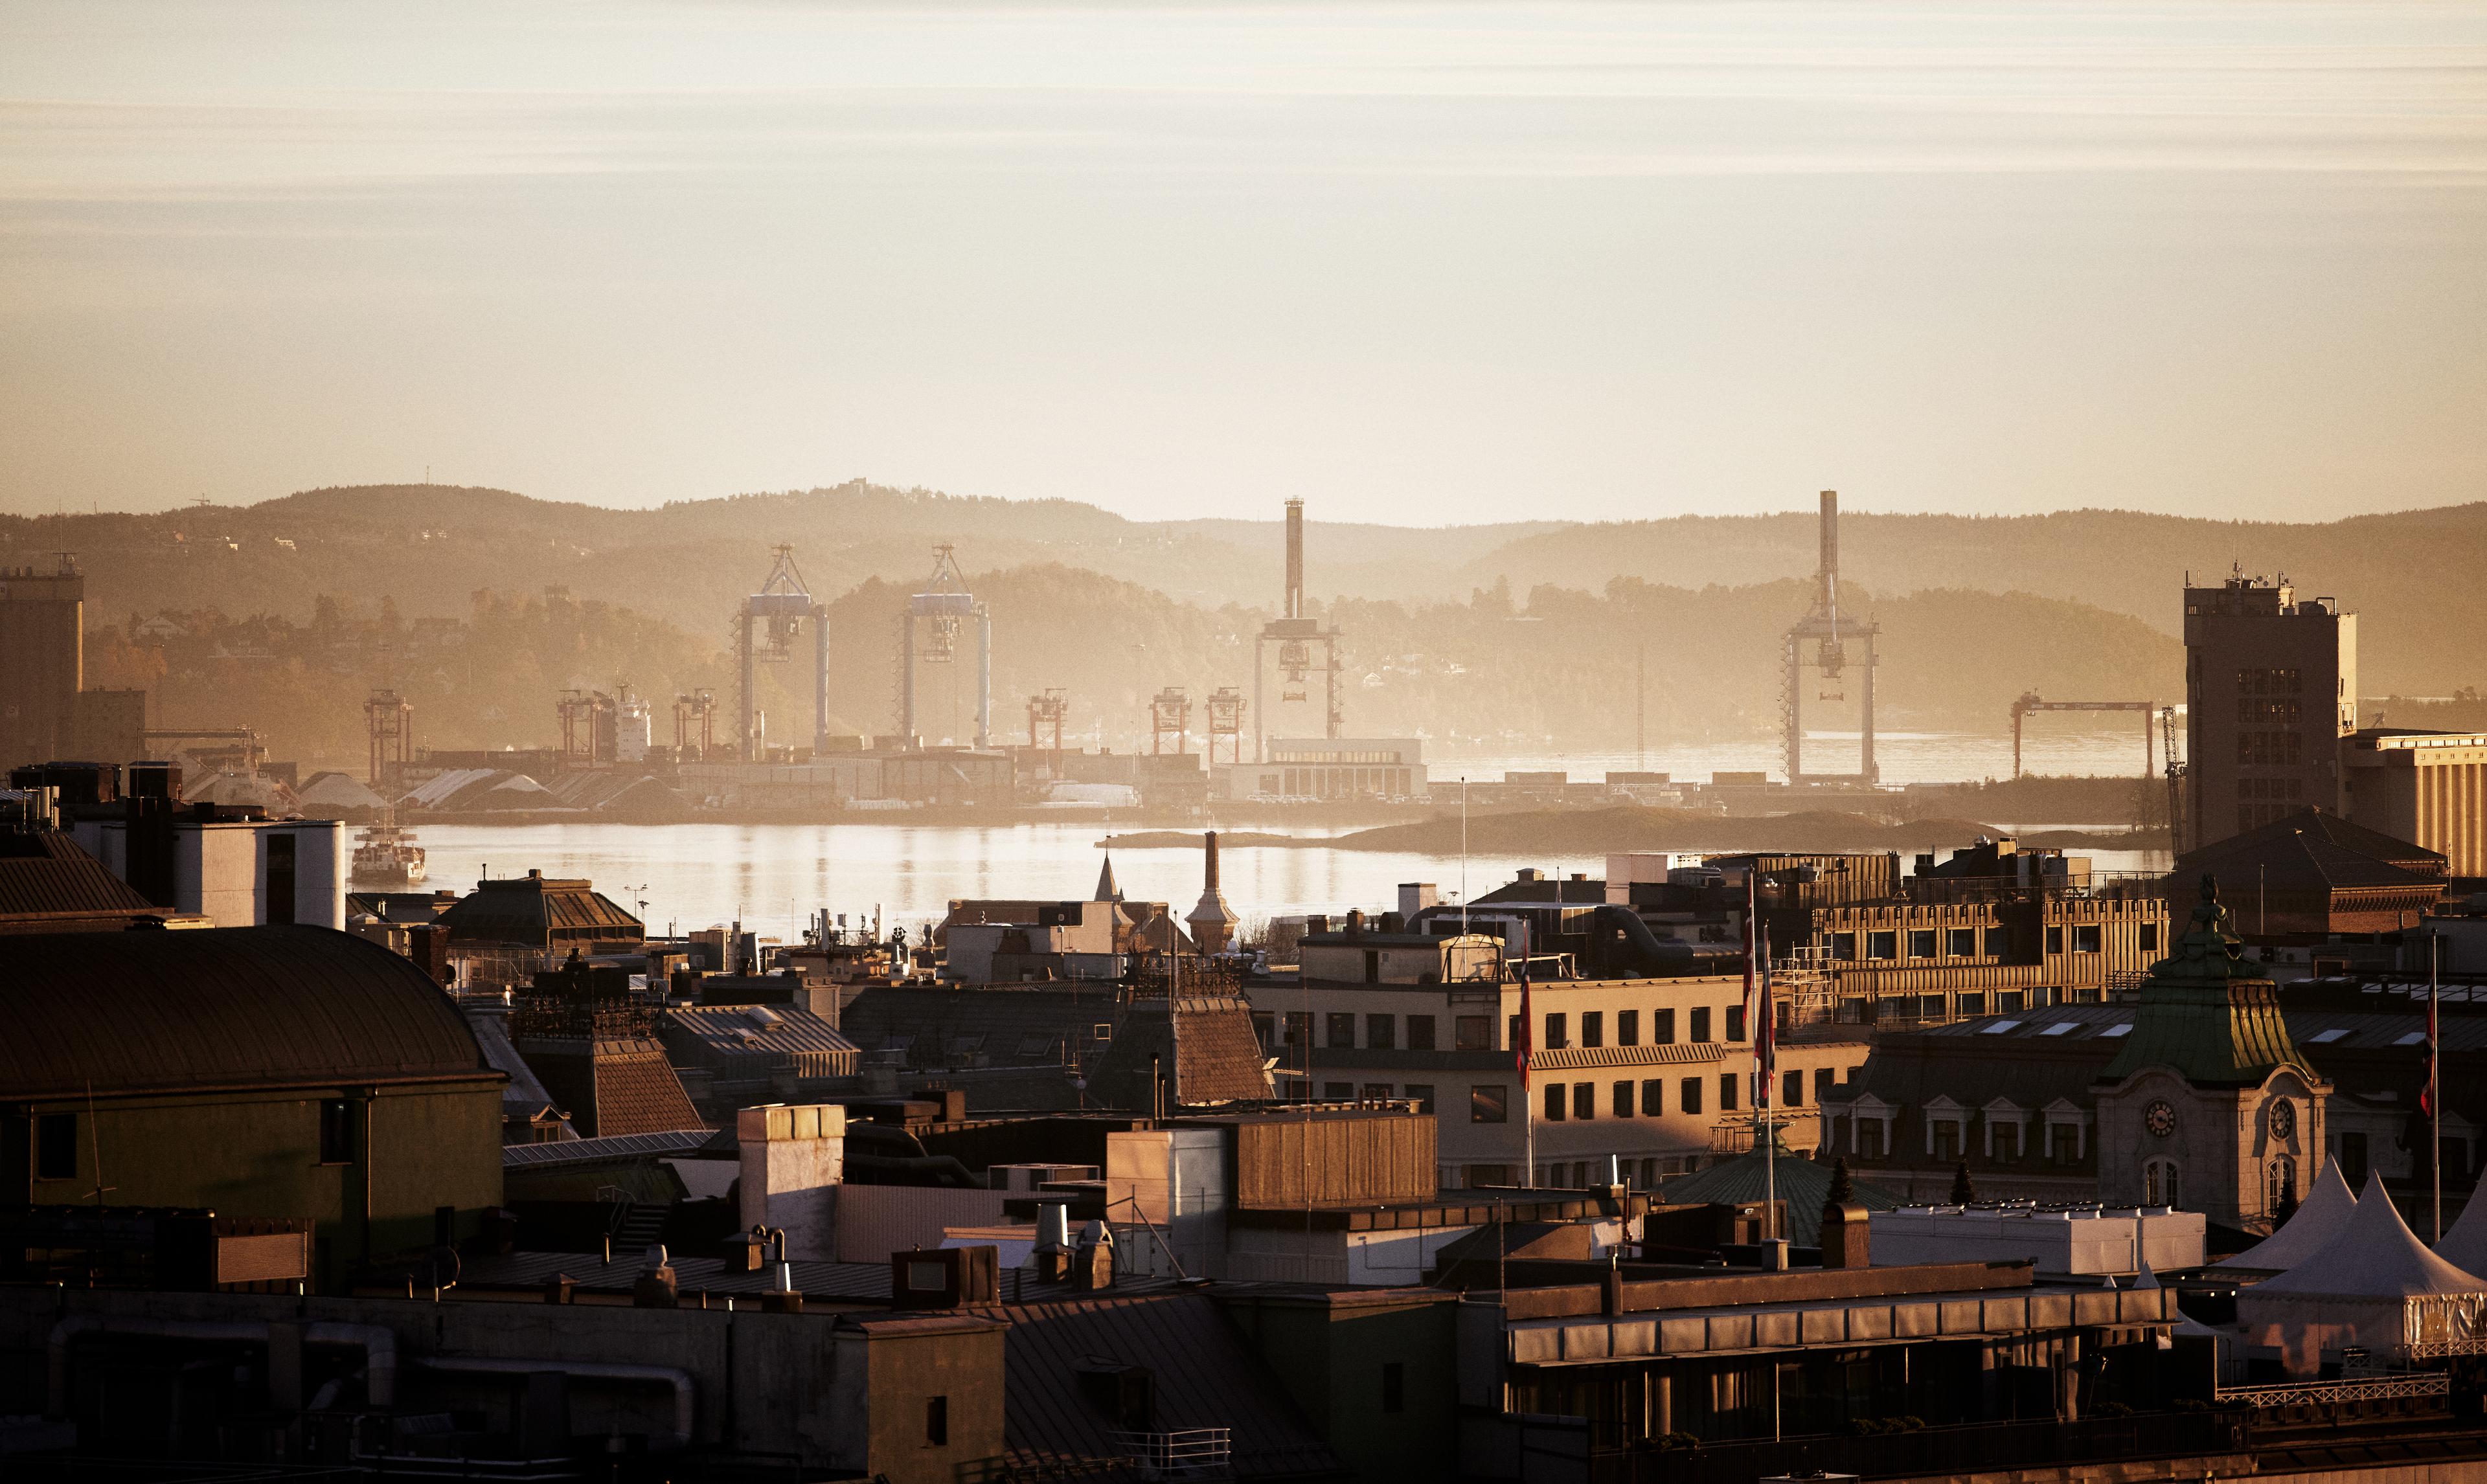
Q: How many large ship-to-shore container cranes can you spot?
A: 4